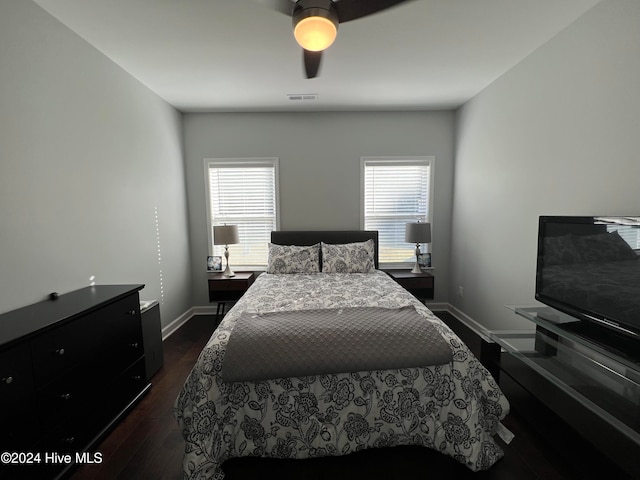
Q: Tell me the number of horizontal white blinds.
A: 2